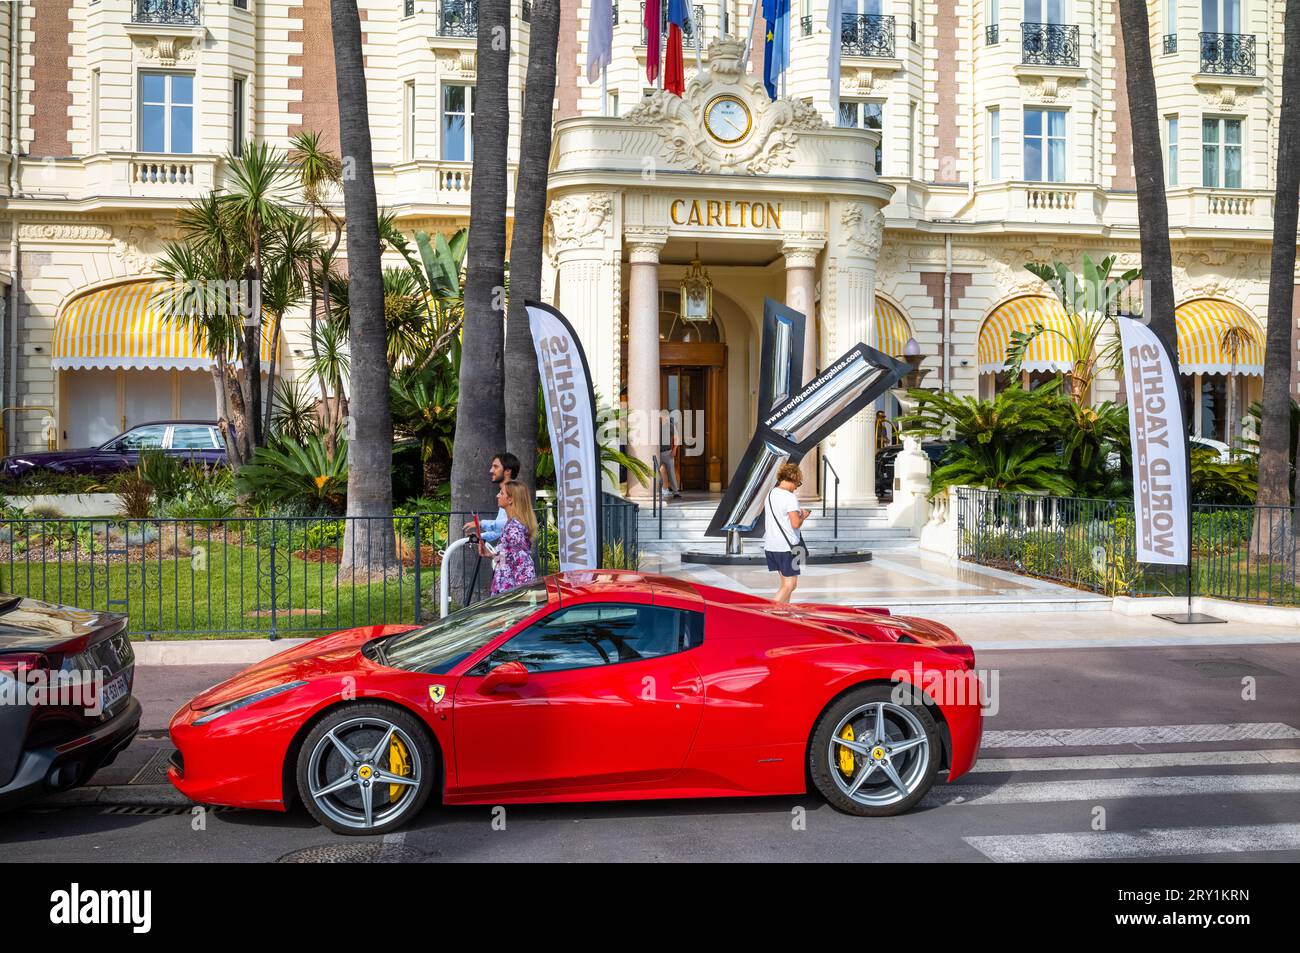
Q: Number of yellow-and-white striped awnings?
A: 4